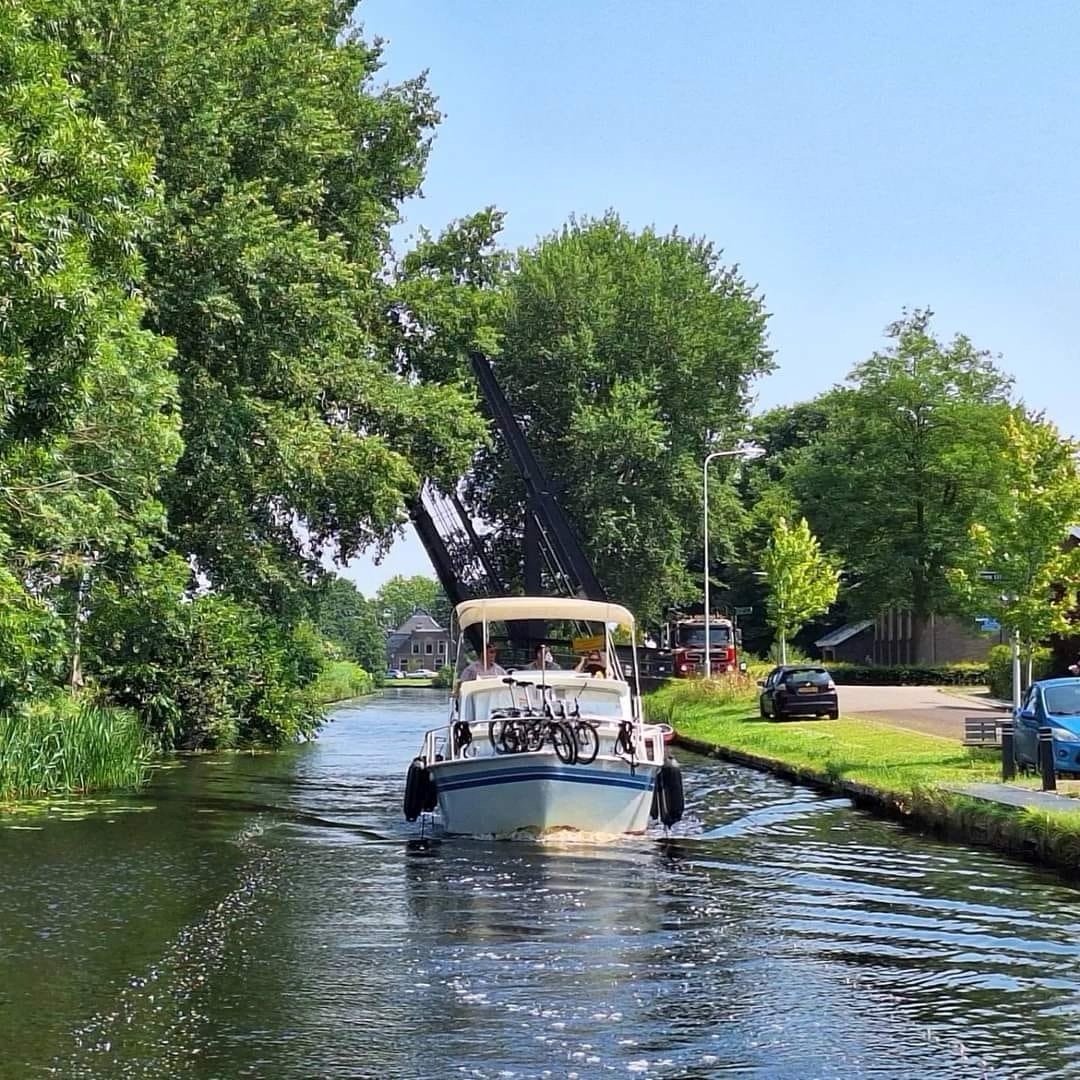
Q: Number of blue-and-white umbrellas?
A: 0